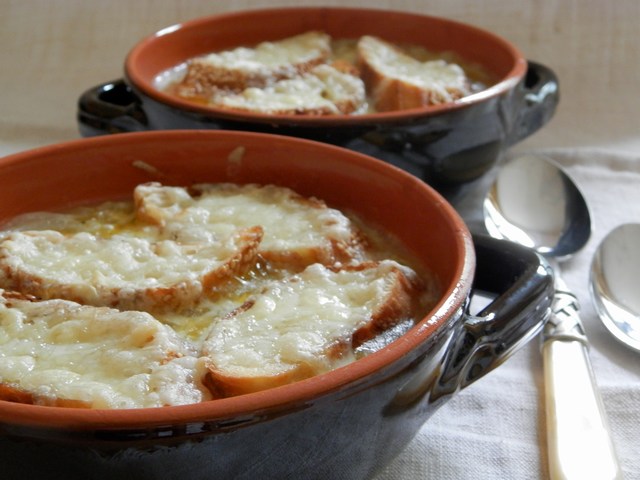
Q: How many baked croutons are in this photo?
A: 7